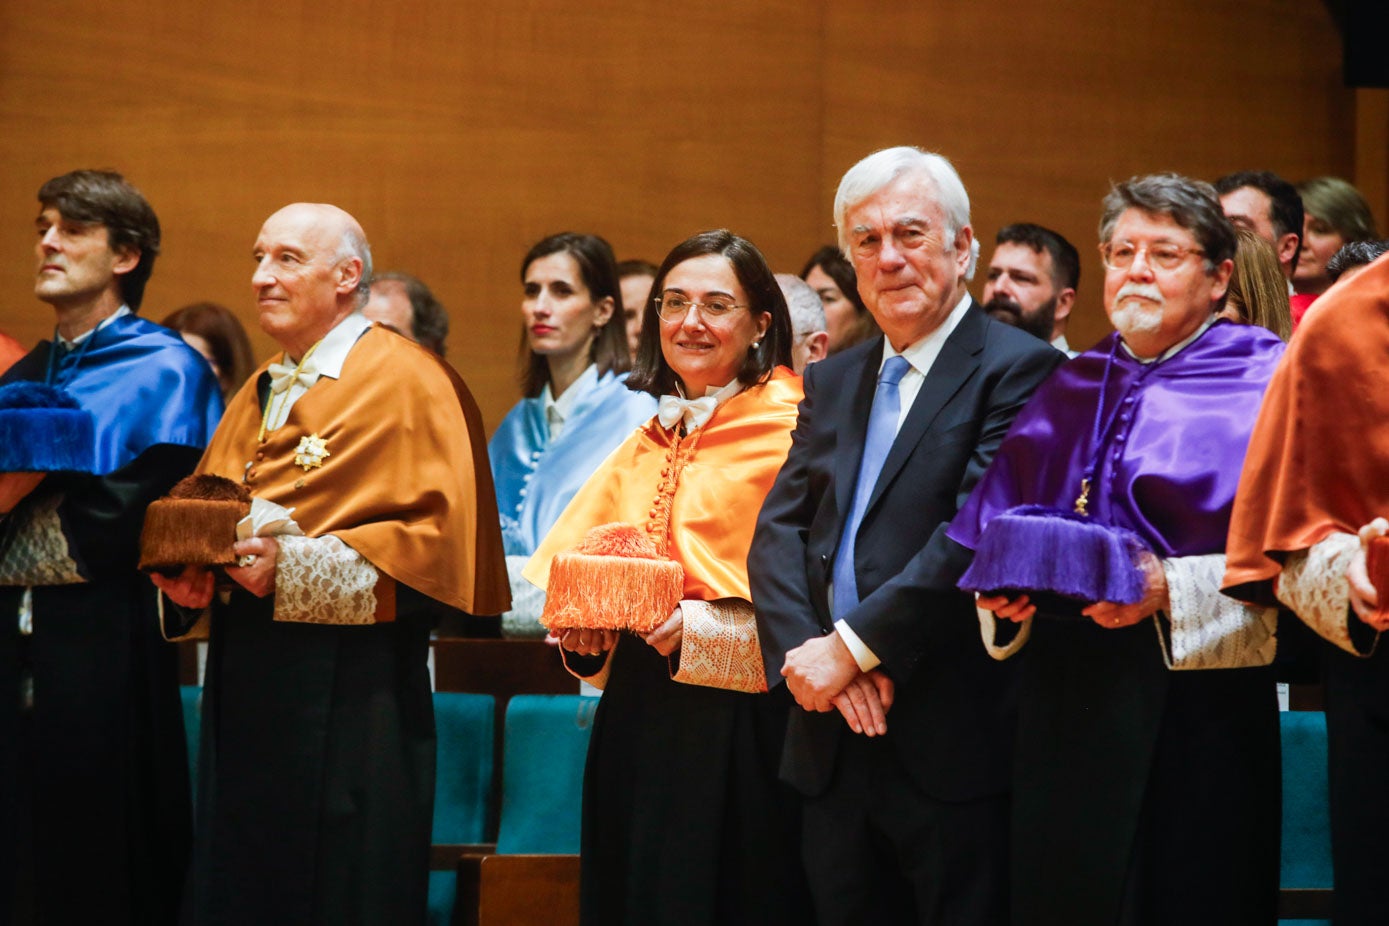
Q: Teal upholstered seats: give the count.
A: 4